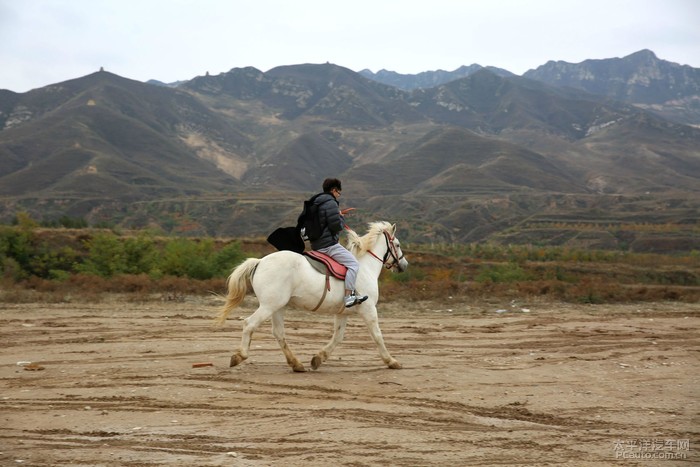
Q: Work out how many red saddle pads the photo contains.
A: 1